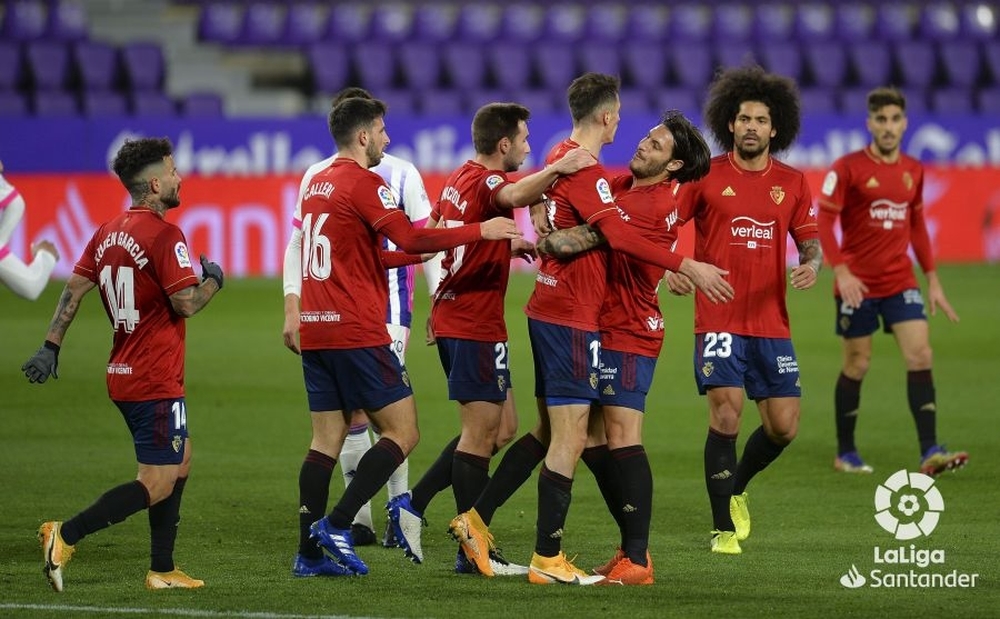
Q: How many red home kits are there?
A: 7